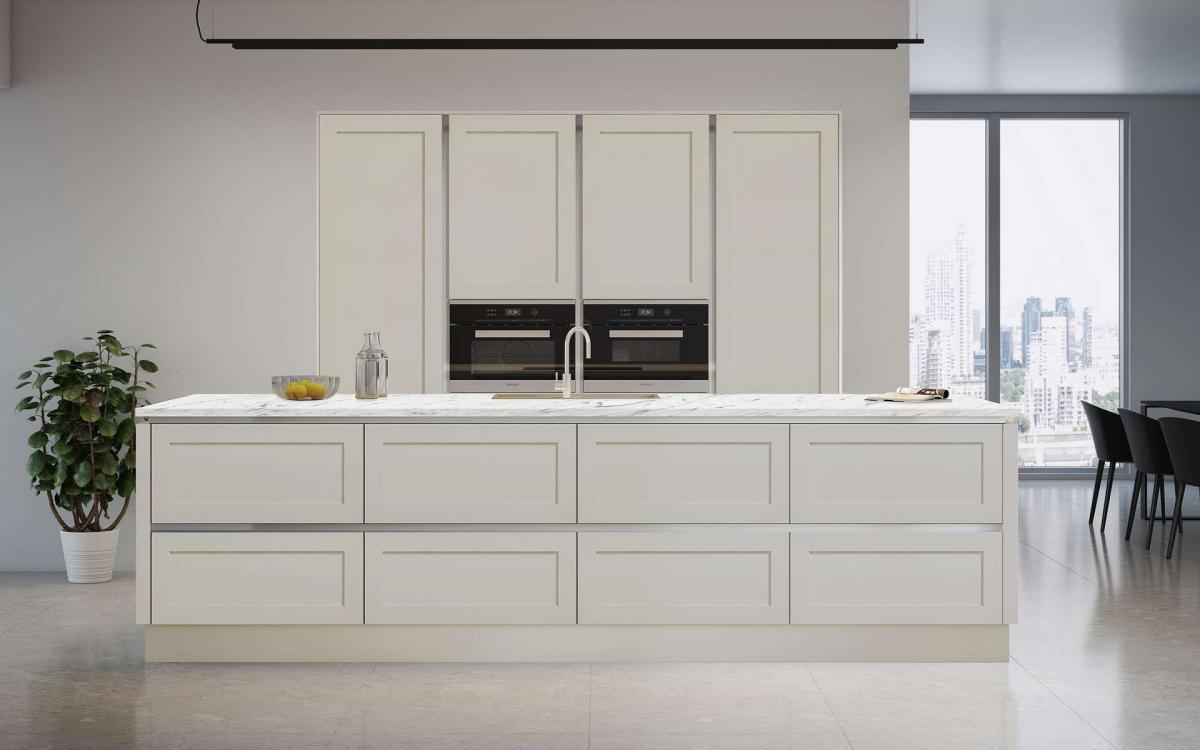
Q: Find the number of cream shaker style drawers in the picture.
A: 8